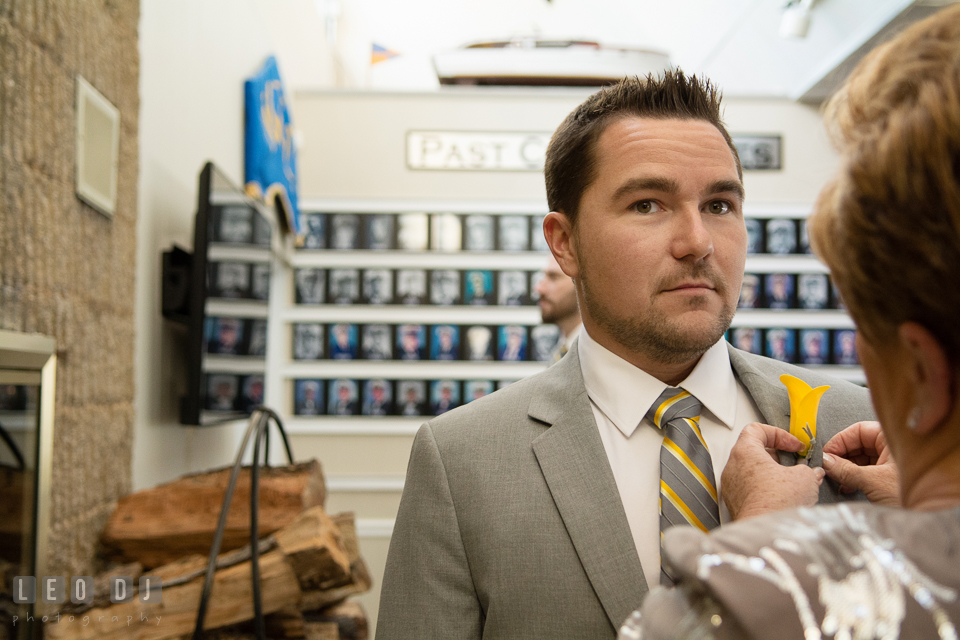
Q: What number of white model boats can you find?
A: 1